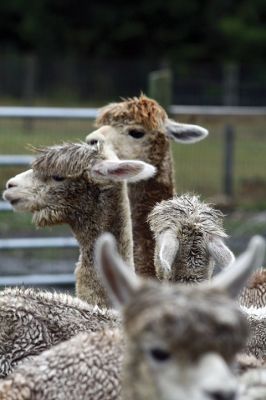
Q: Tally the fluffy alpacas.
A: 4